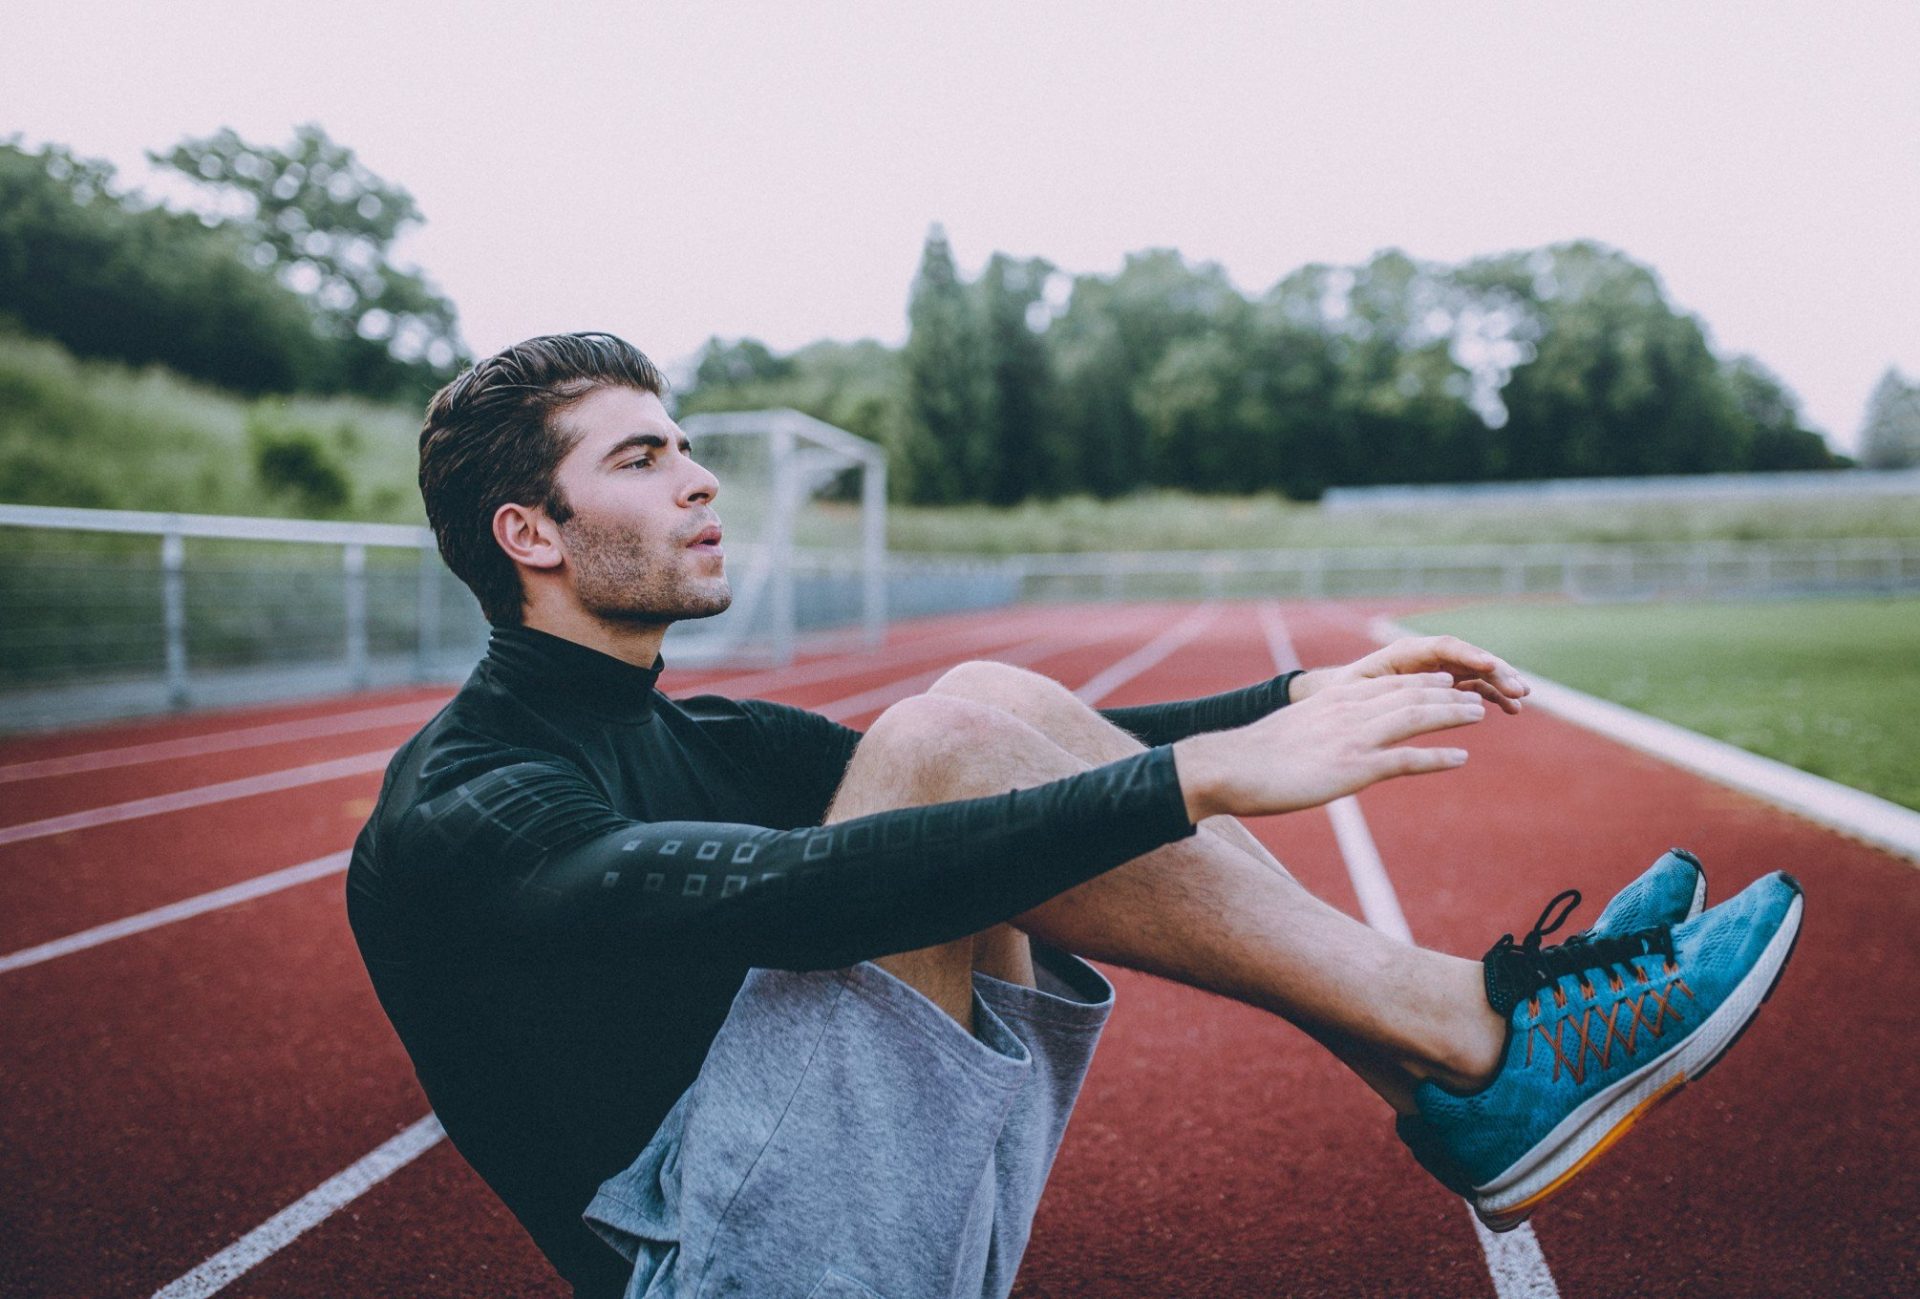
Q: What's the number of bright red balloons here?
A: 0